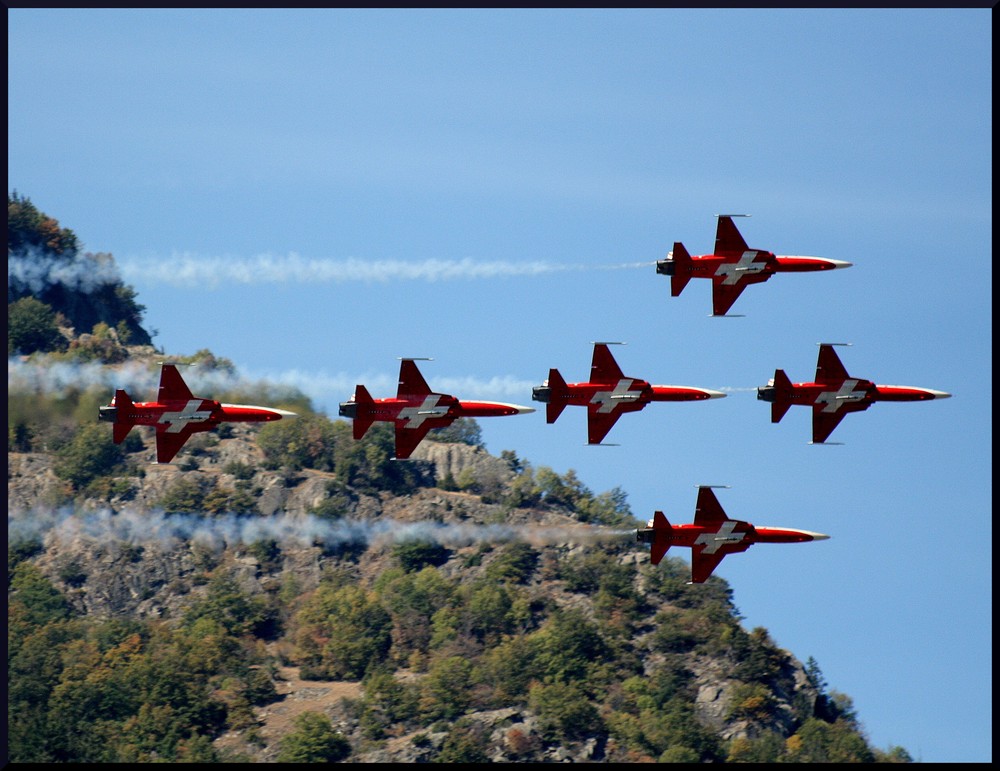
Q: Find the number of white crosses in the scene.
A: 6